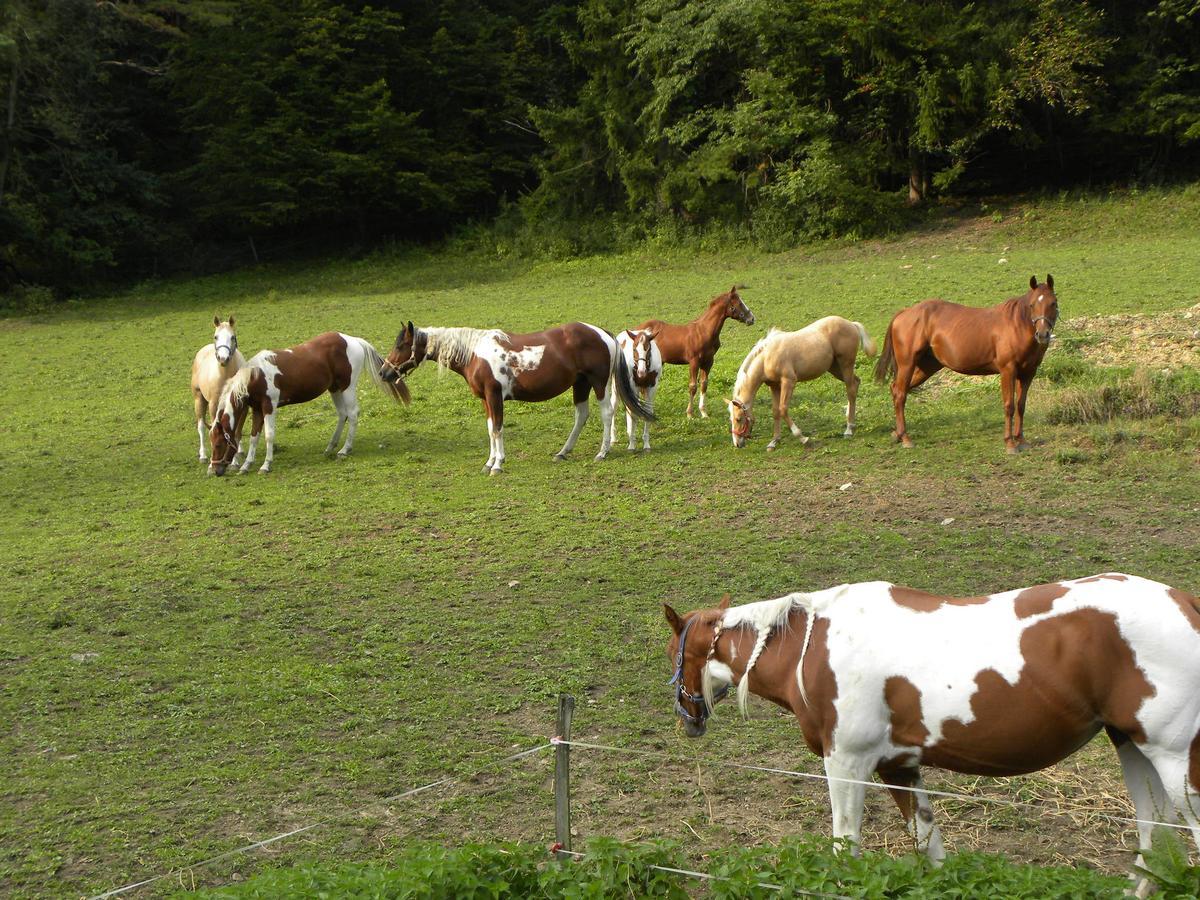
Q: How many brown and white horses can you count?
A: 4